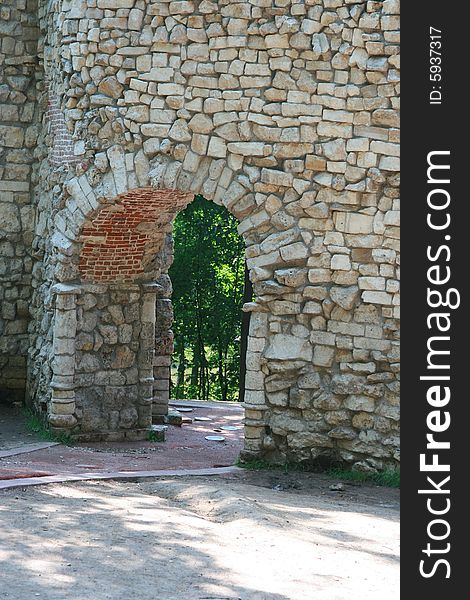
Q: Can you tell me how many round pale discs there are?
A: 4